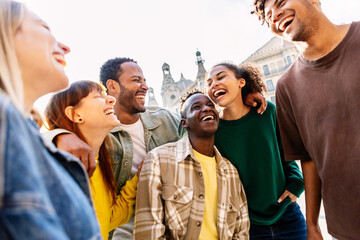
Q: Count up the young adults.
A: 6